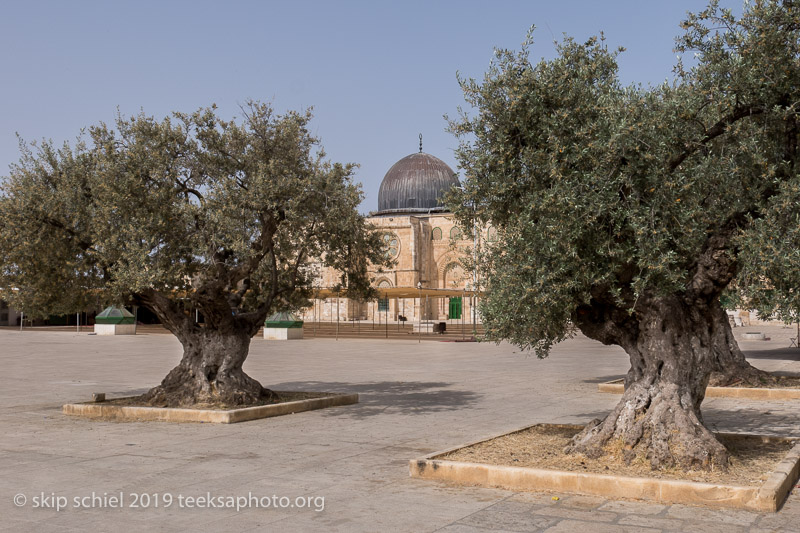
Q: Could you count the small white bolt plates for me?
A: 0